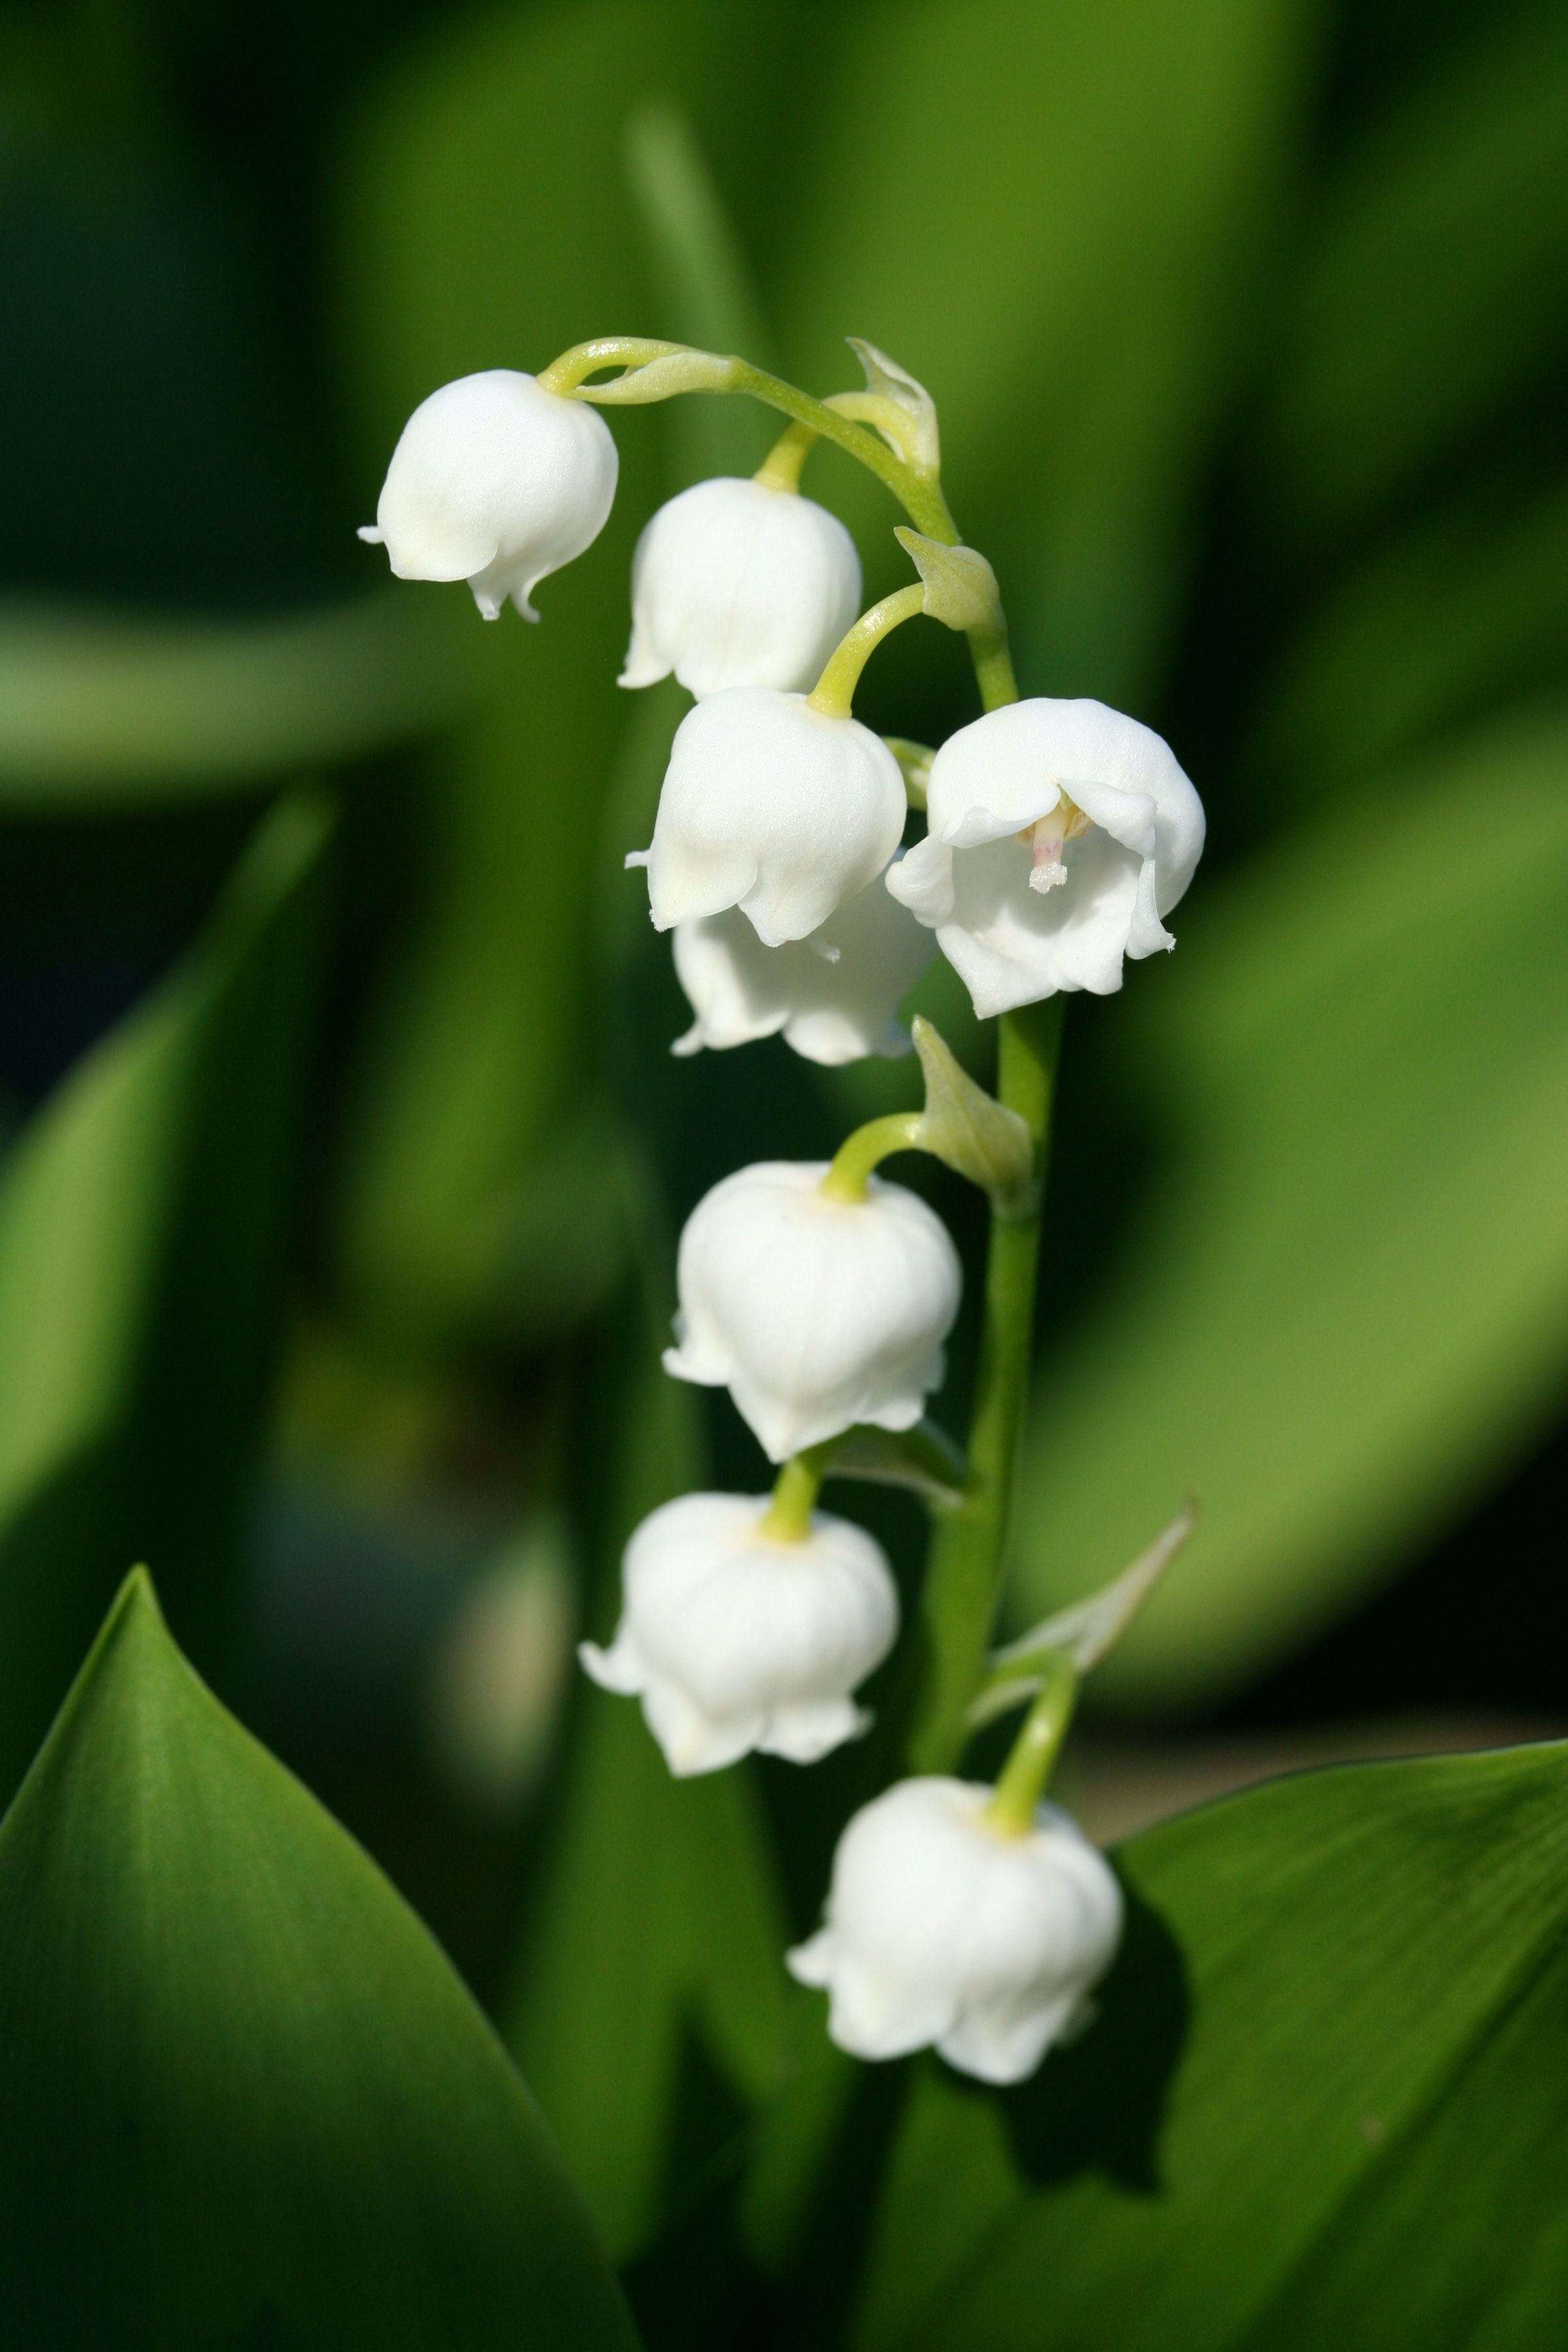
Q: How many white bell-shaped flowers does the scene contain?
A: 8